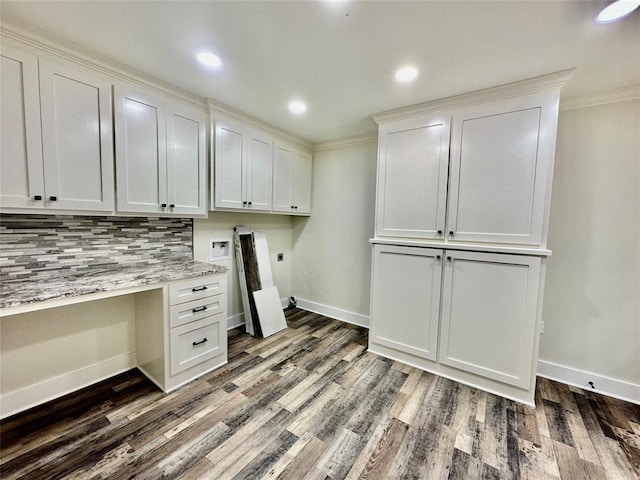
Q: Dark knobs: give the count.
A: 12